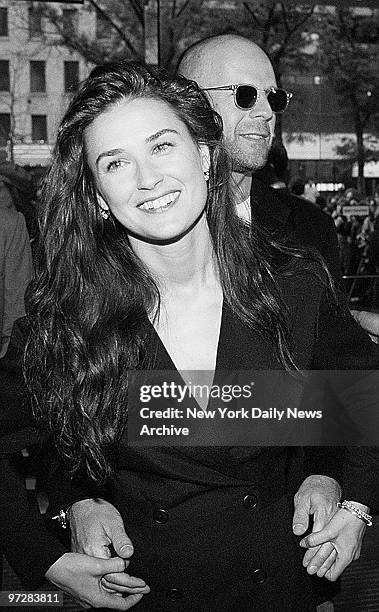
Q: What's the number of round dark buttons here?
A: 4